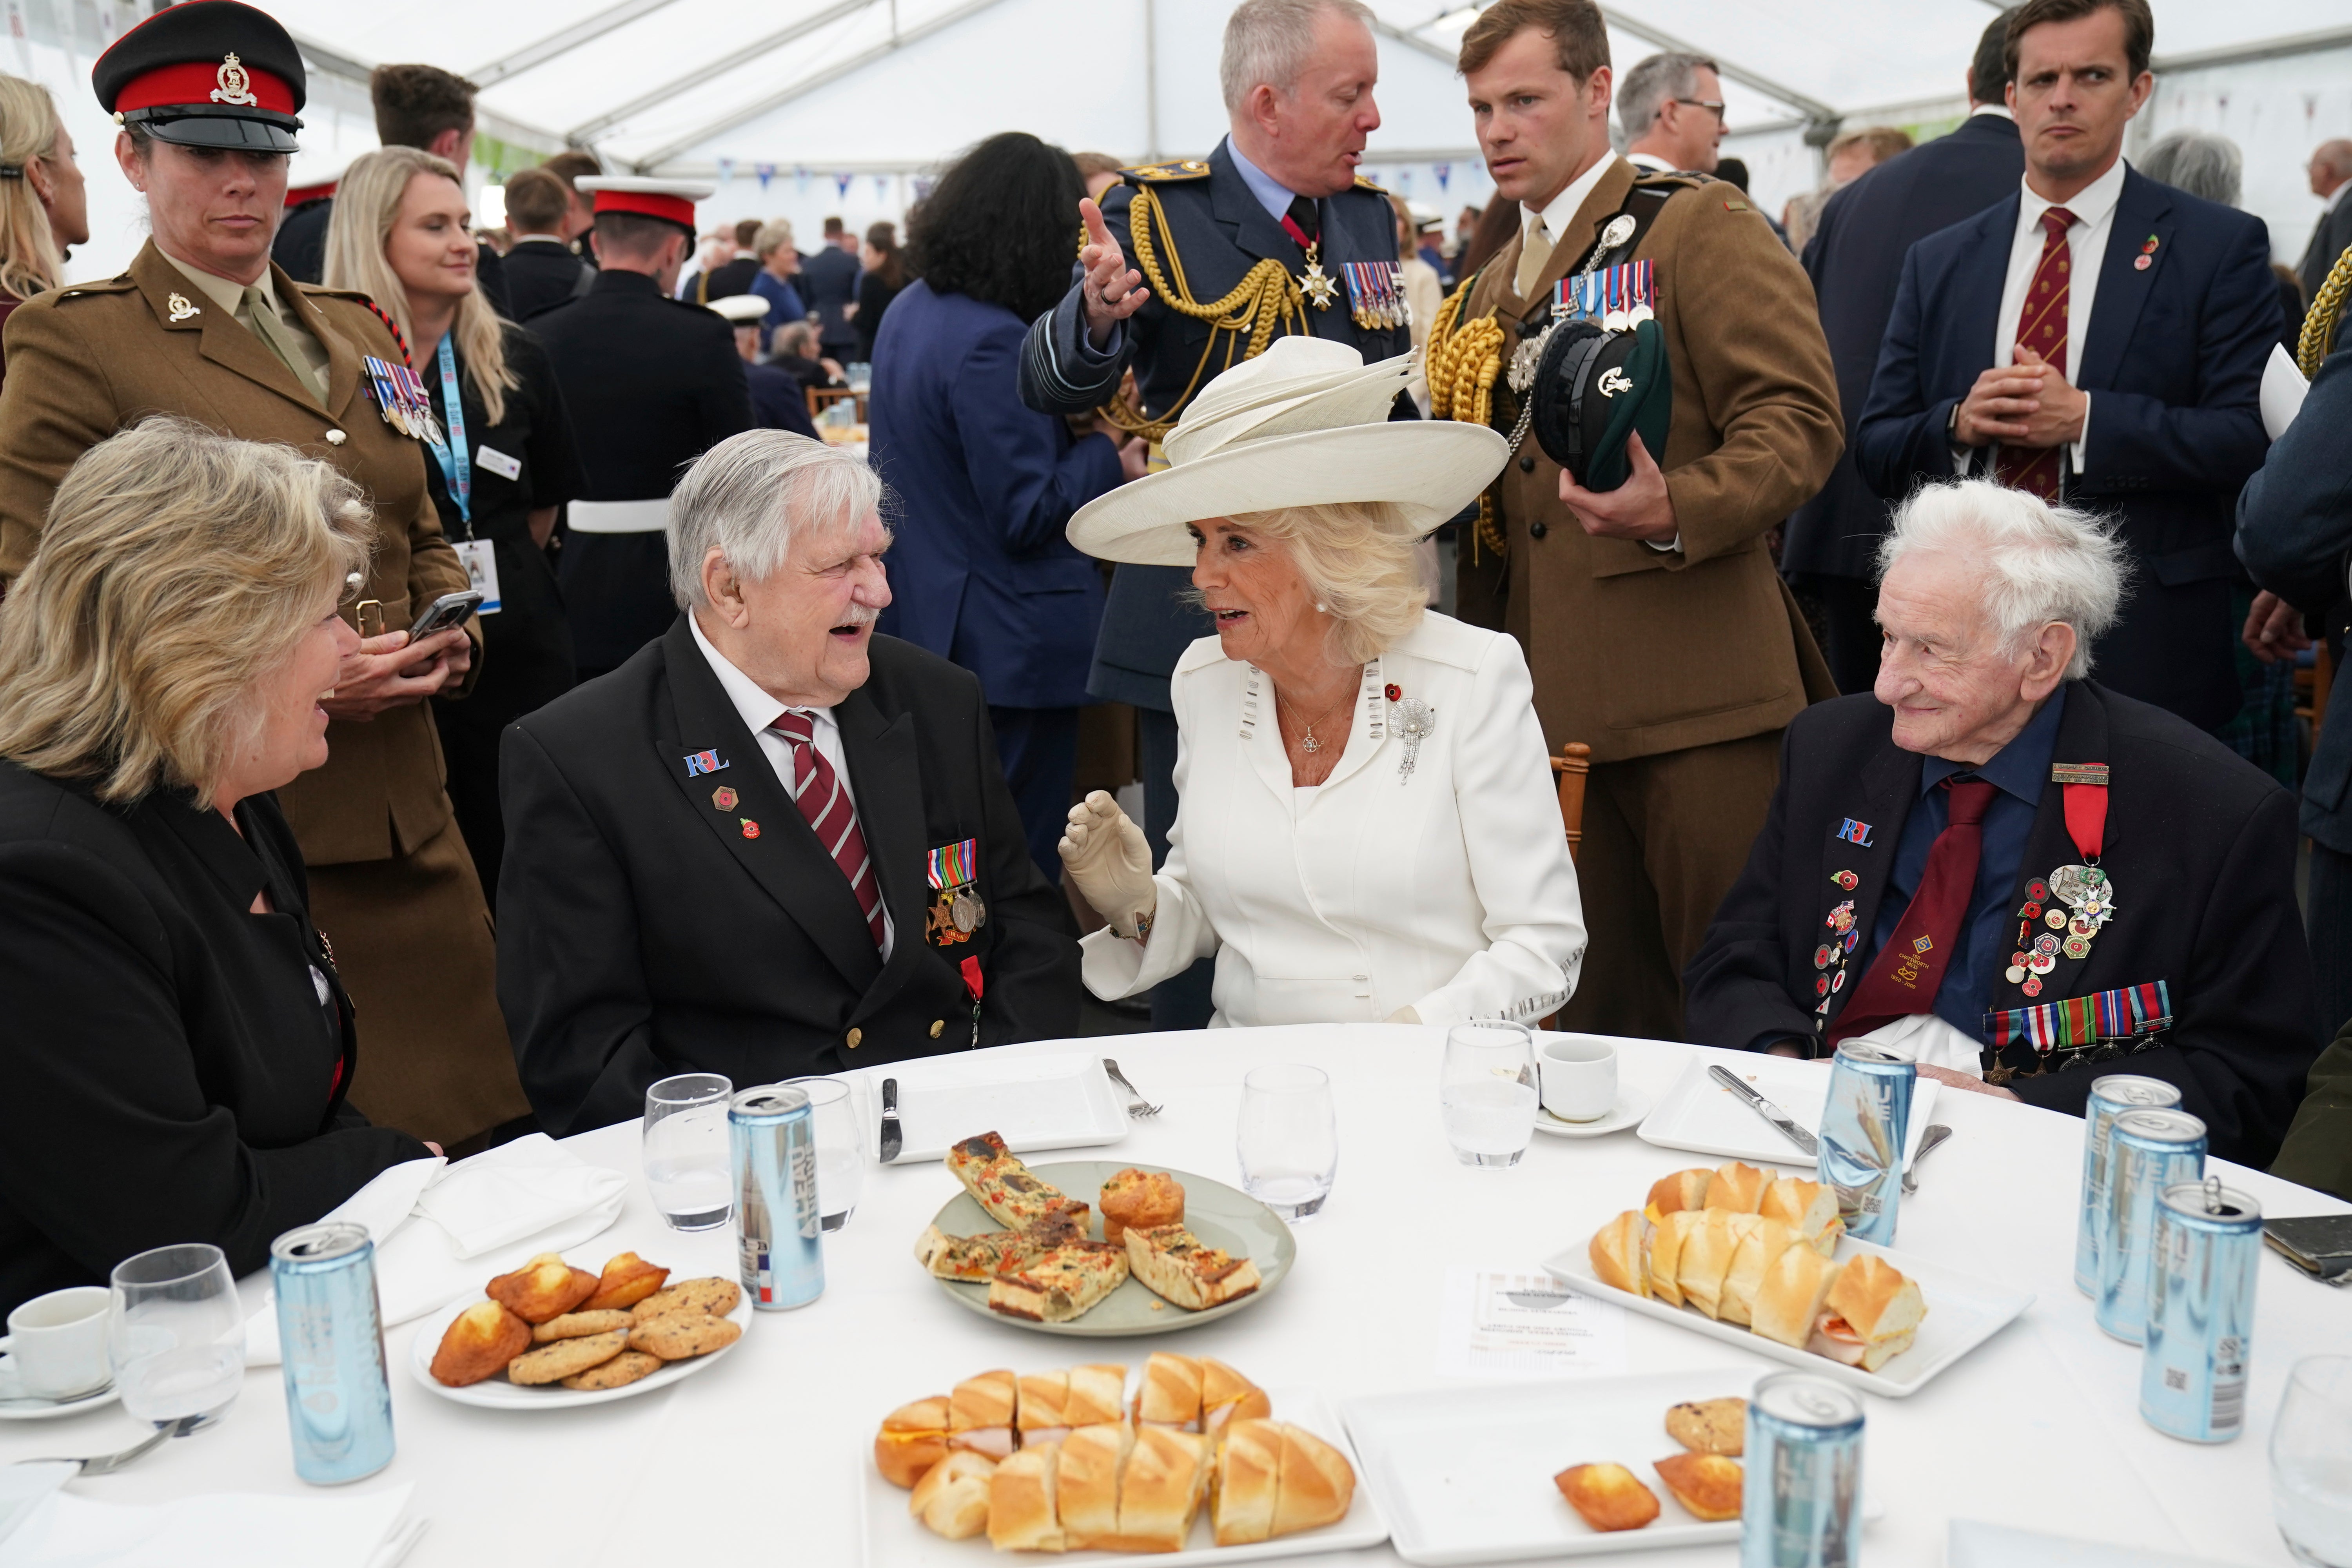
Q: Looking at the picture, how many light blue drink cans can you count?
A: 7